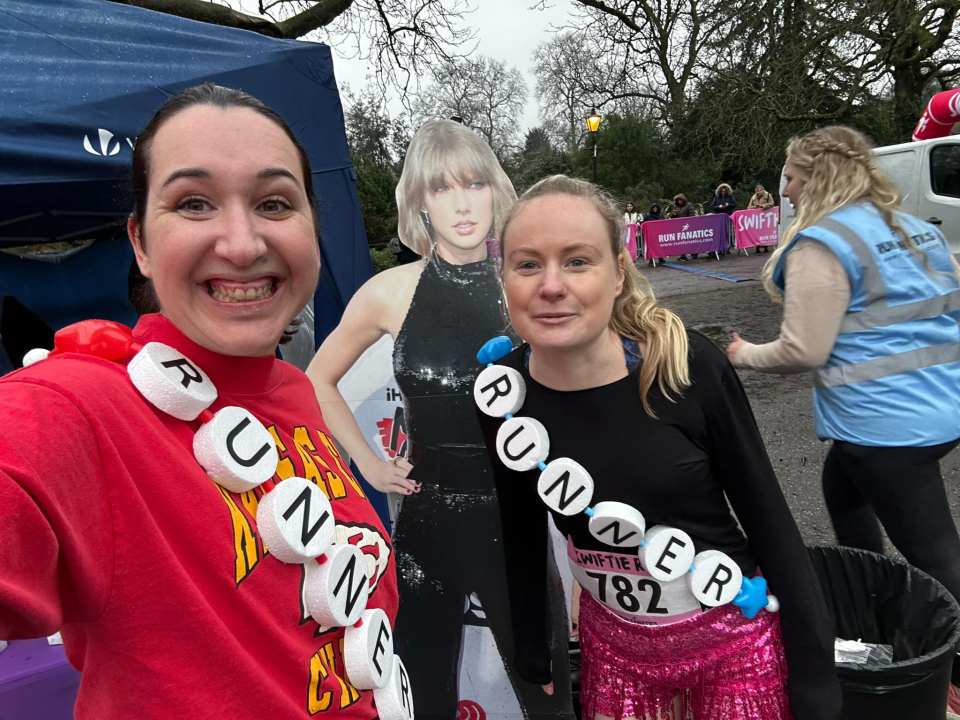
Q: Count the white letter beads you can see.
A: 12